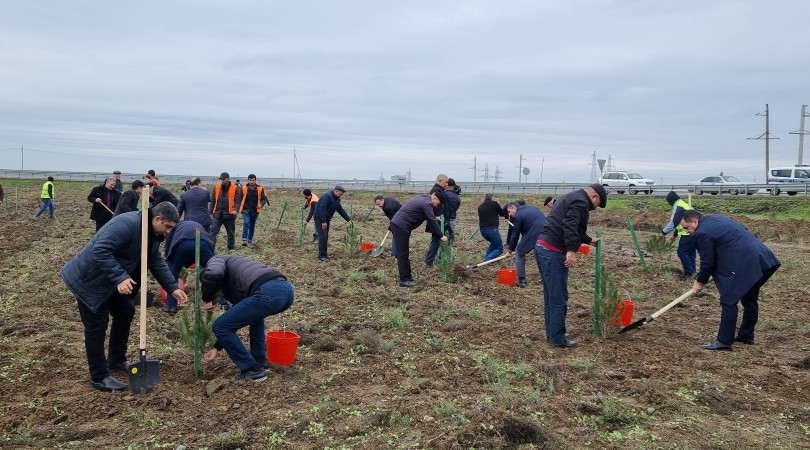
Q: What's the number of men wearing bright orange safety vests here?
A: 4